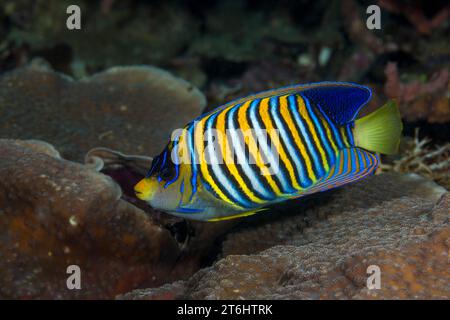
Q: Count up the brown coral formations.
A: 3